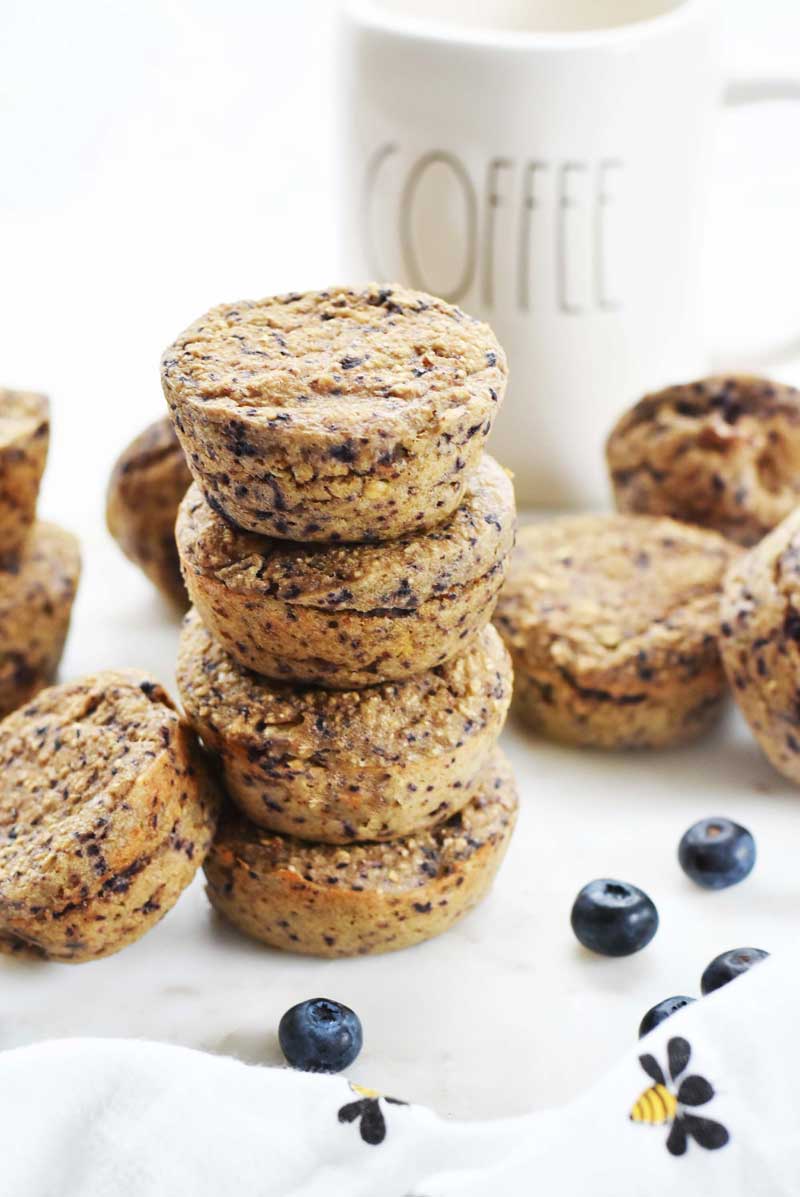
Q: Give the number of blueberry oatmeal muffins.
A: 11